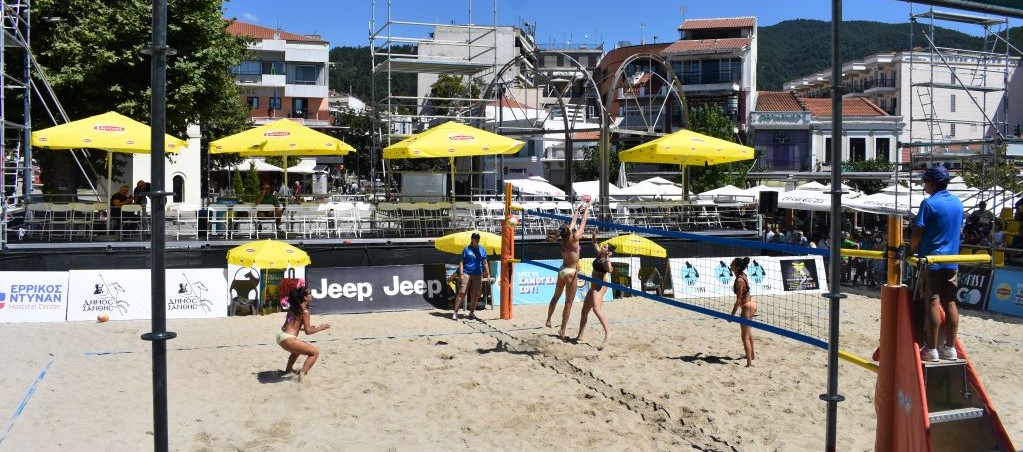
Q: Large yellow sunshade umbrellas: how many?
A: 4